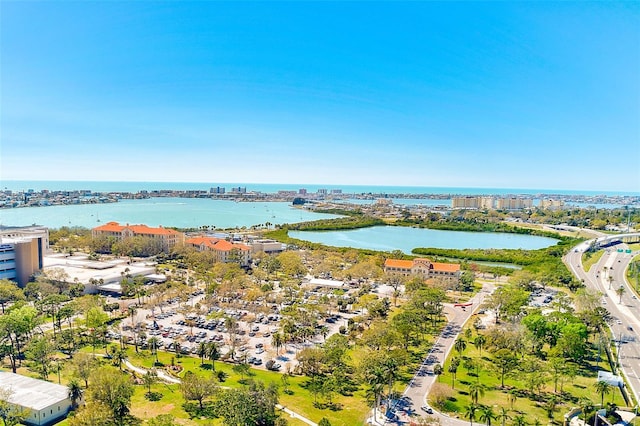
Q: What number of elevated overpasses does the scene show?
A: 1